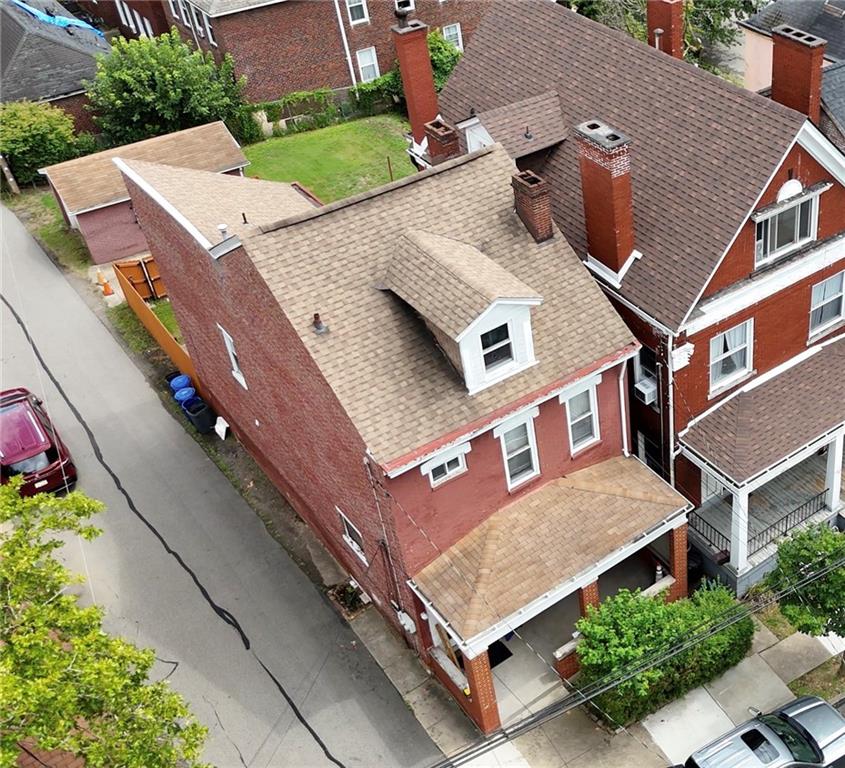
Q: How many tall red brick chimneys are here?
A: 4